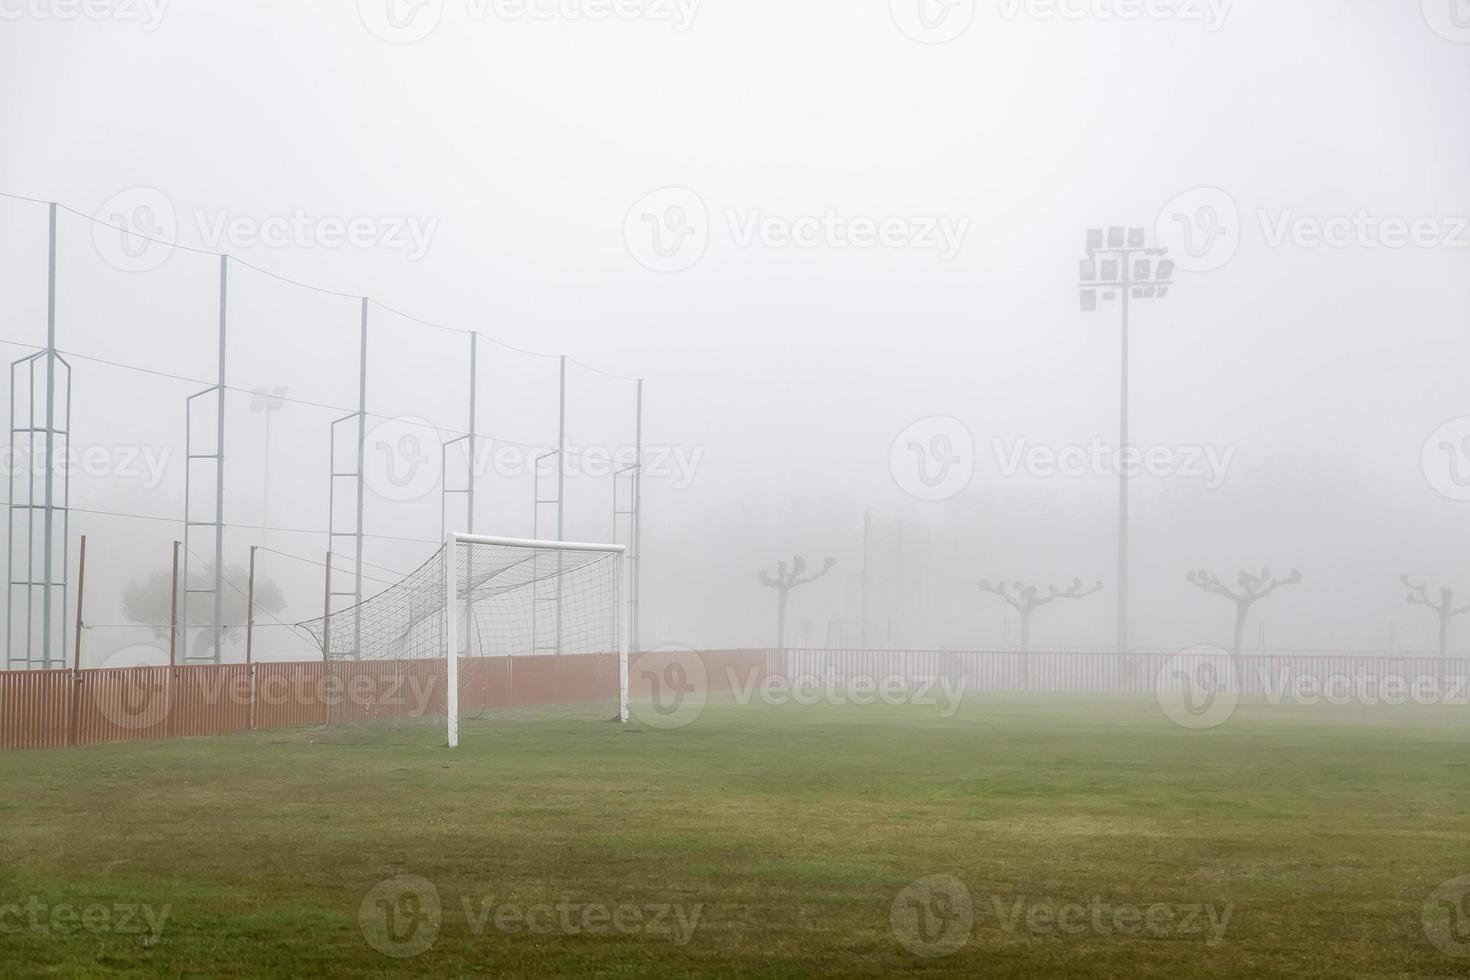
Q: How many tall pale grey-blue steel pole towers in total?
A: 6